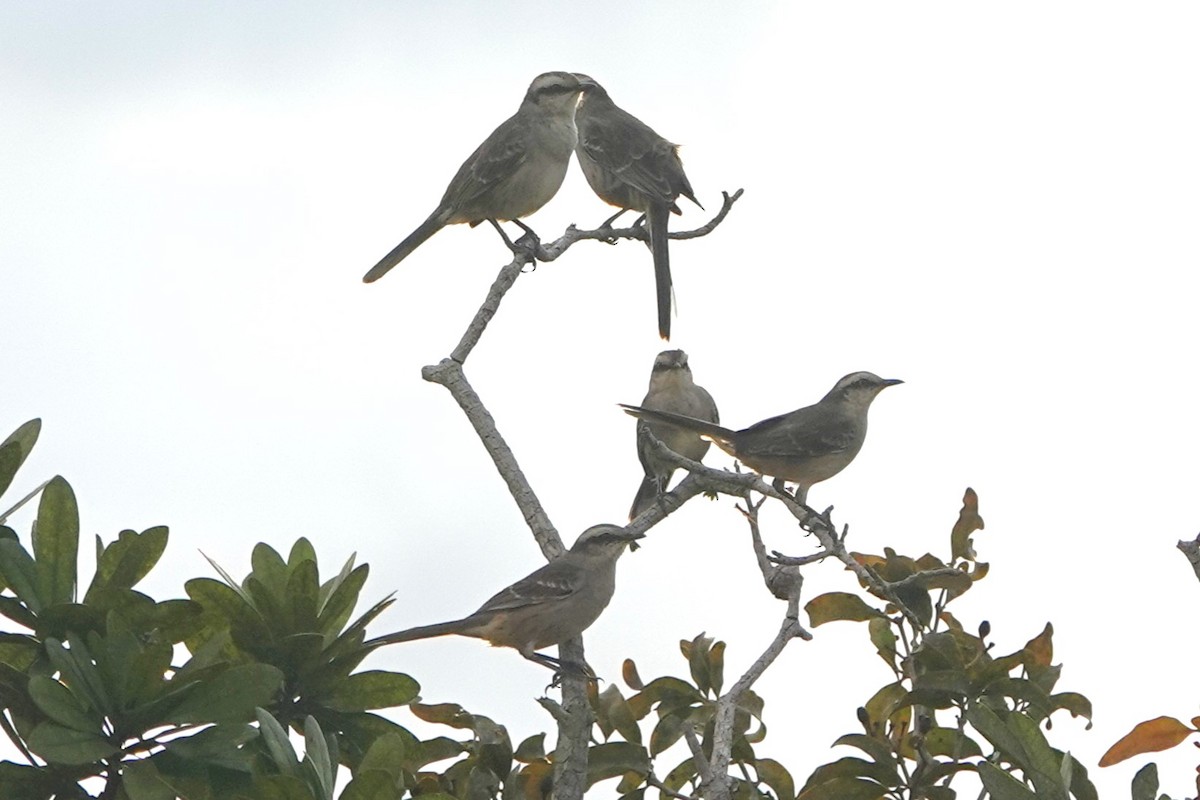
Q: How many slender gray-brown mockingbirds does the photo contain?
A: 5